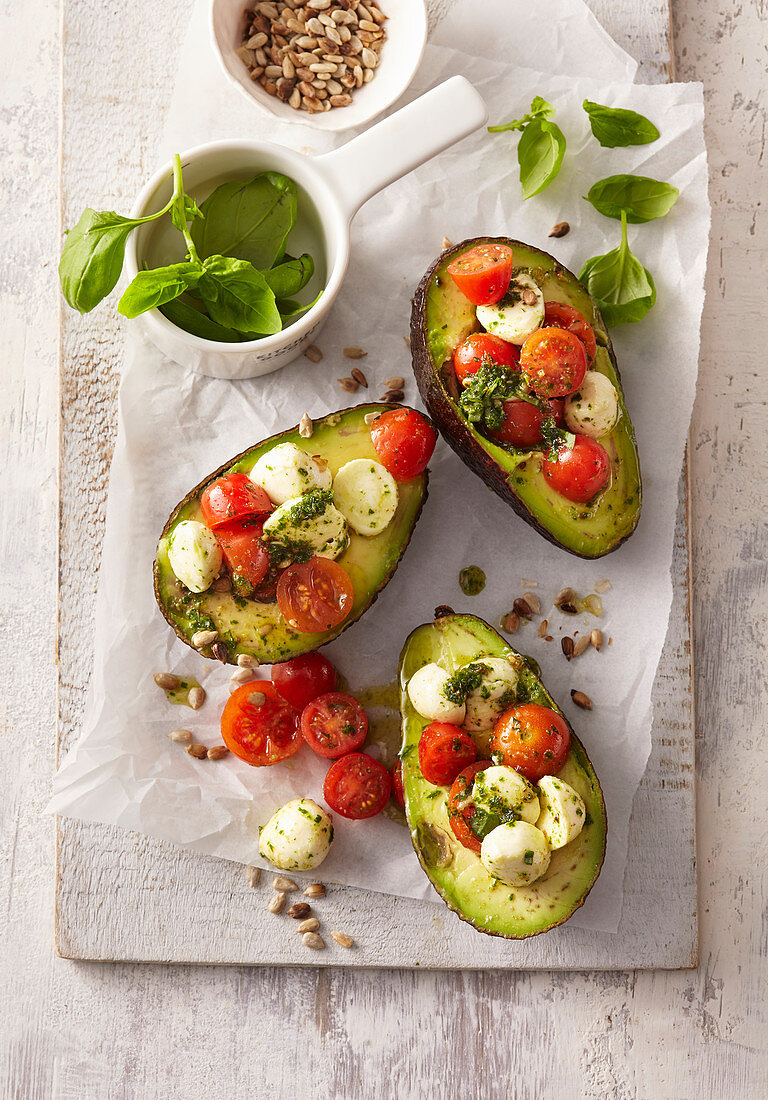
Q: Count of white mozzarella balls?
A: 12